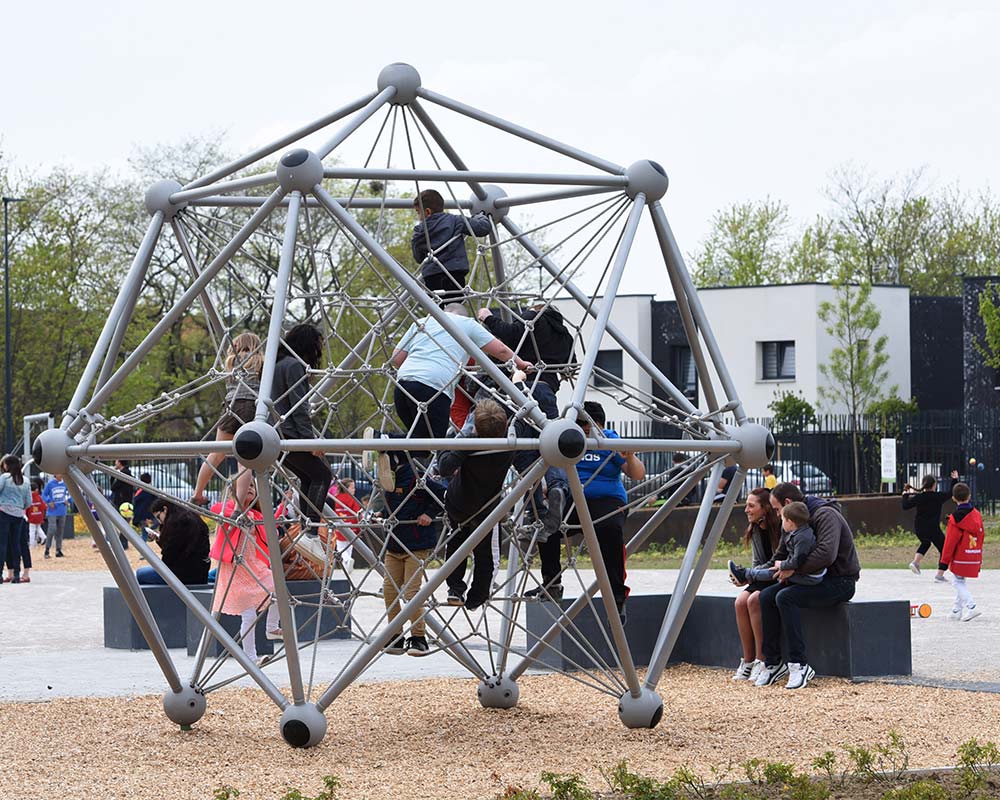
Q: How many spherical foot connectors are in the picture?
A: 4